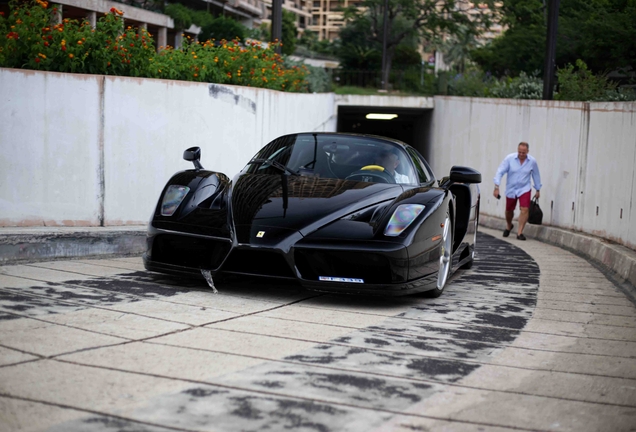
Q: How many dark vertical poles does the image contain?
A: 3